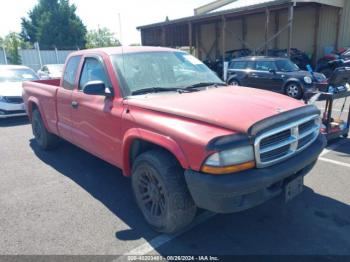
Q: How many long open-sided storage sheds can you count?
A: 1